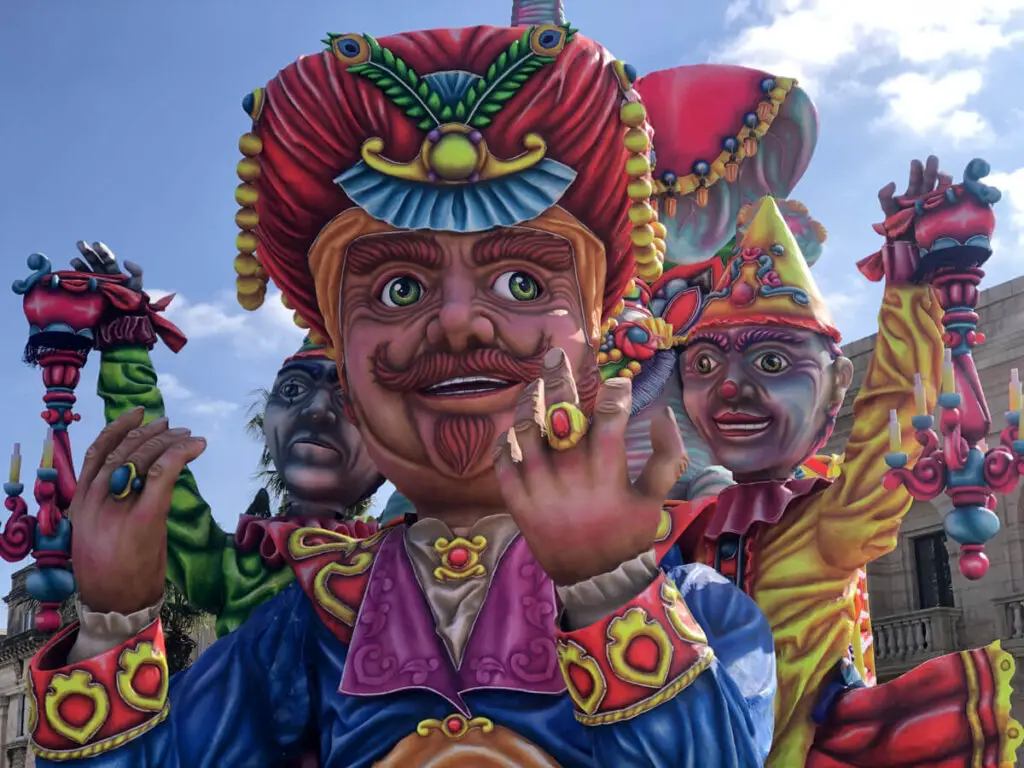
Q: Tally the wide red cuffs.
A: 2